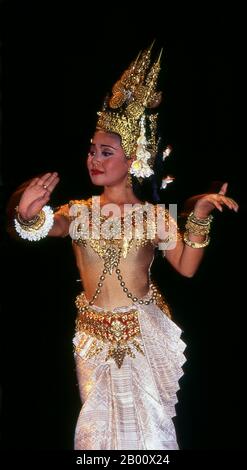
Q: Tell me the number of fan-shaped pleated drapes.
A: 1